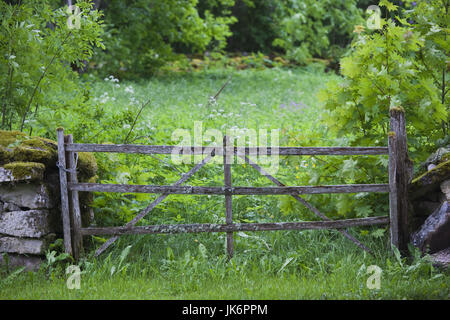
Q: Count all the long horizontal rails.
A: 3